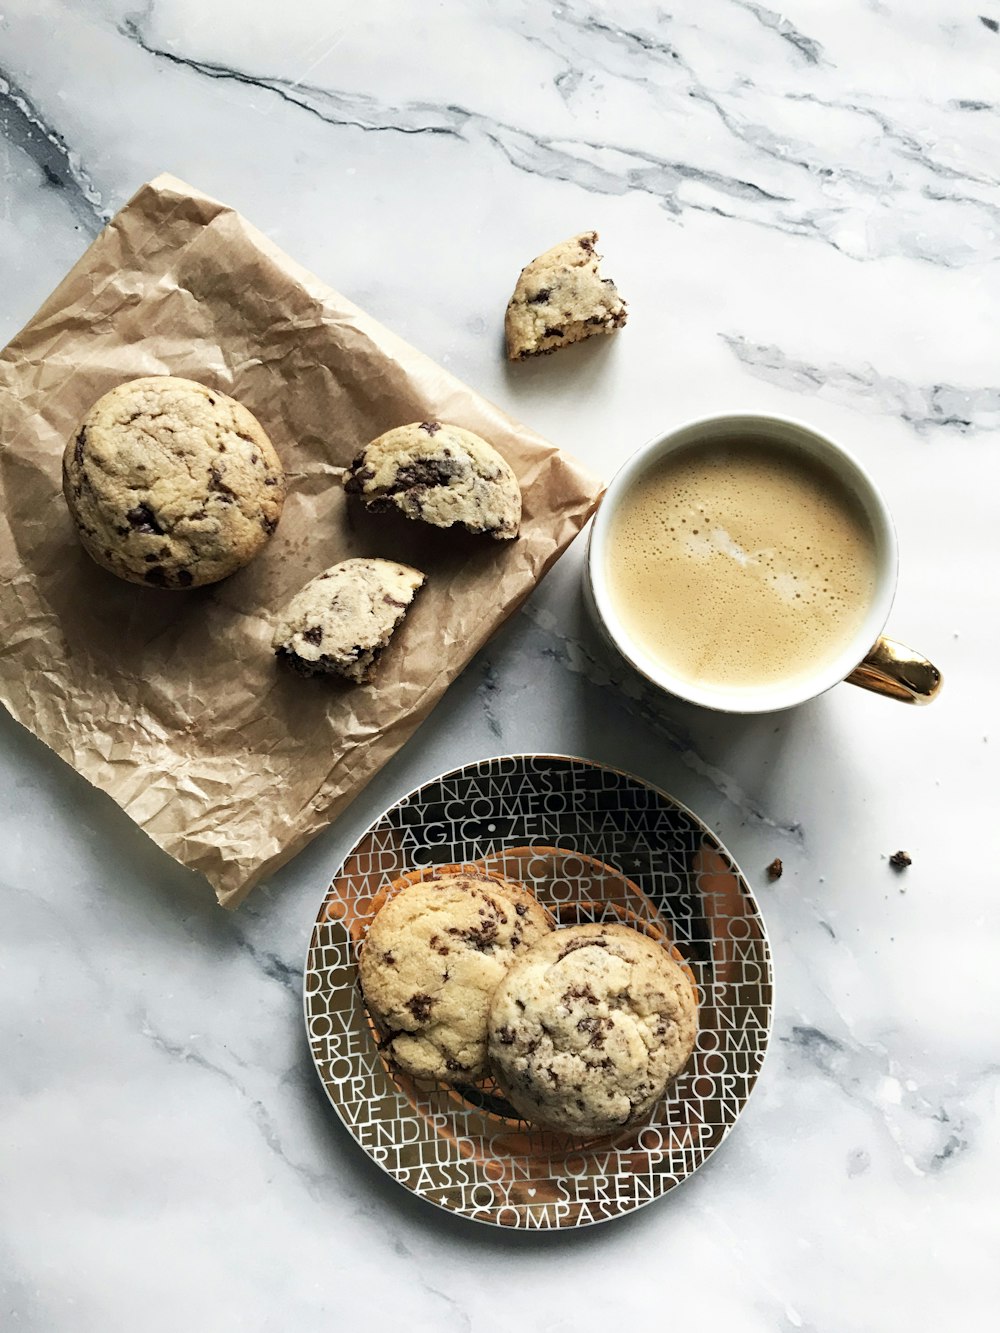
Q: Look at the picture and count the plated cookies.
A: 2